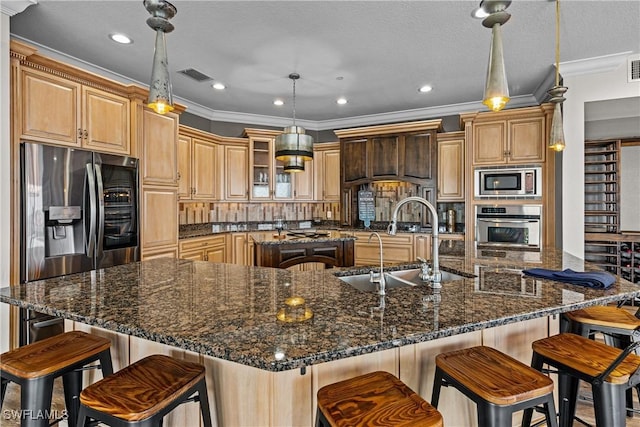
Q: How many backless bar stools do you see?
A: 4